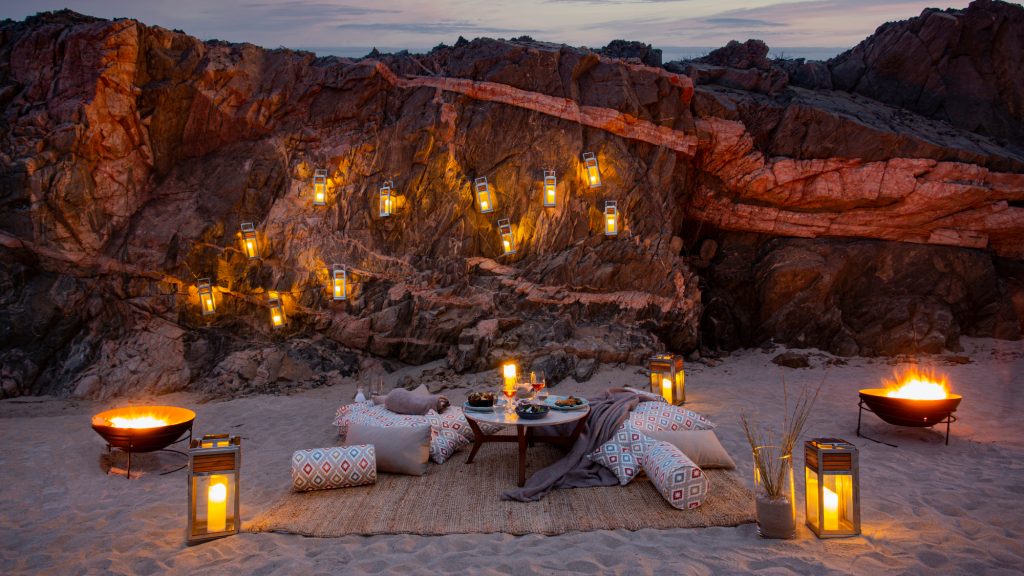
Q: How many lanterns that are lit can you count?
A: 14